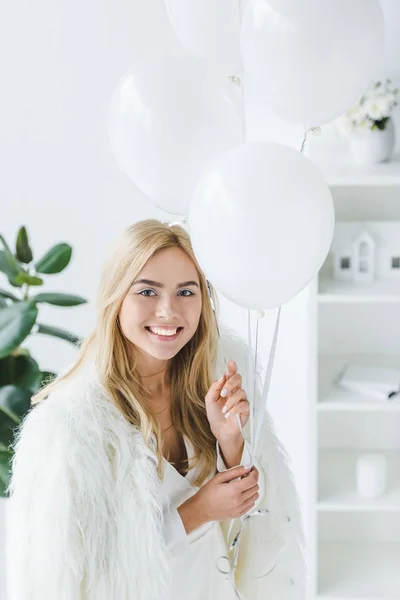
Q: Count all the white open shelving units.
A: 1